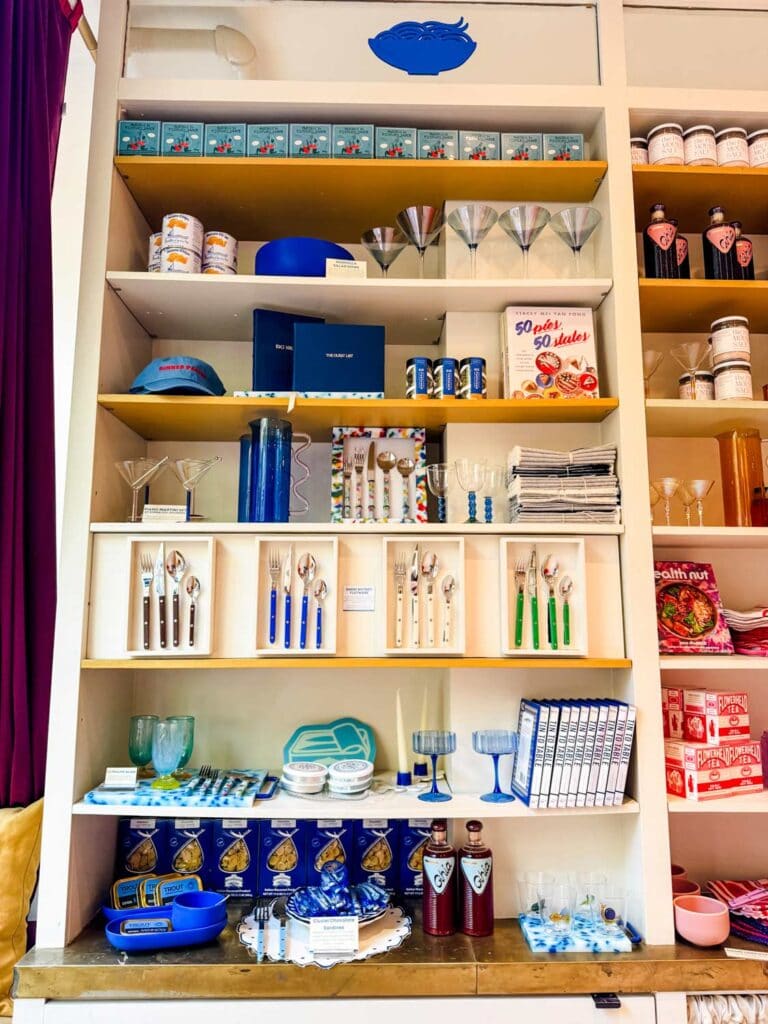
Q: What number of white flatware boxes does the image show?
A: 4